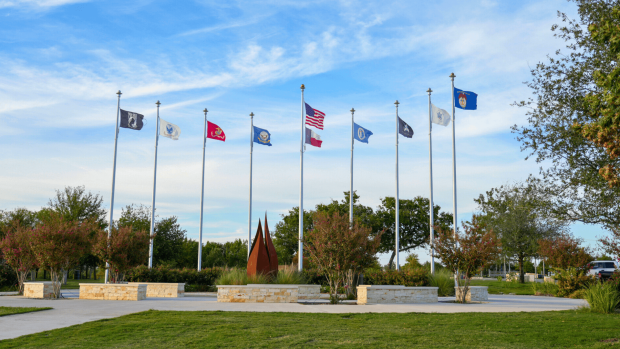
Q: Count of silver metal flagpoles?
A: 9